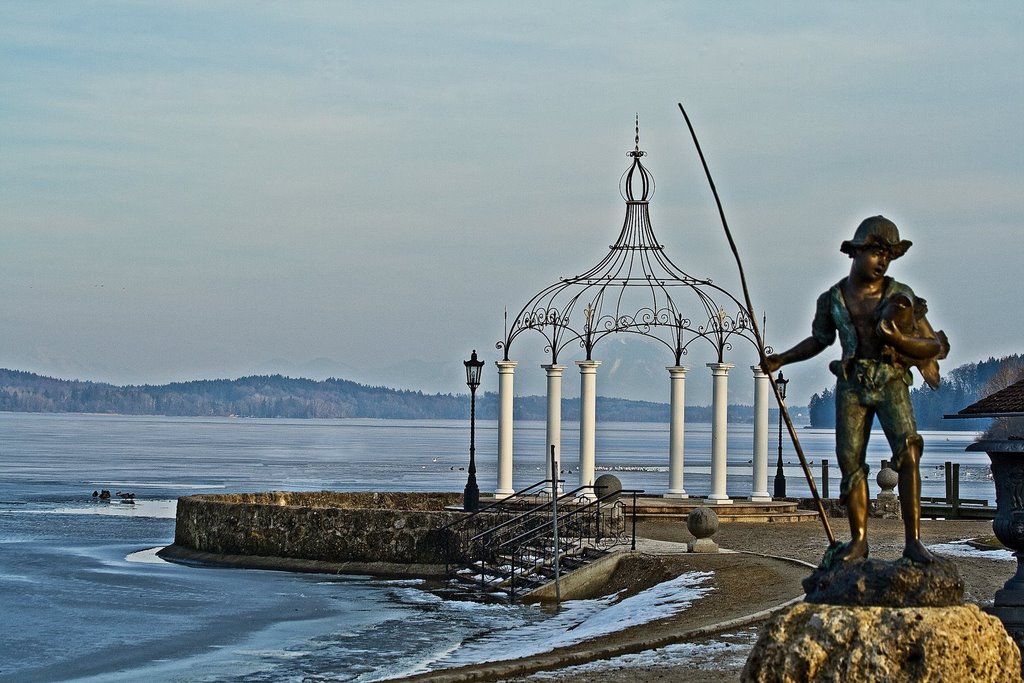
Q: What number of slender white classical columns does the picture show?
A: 6